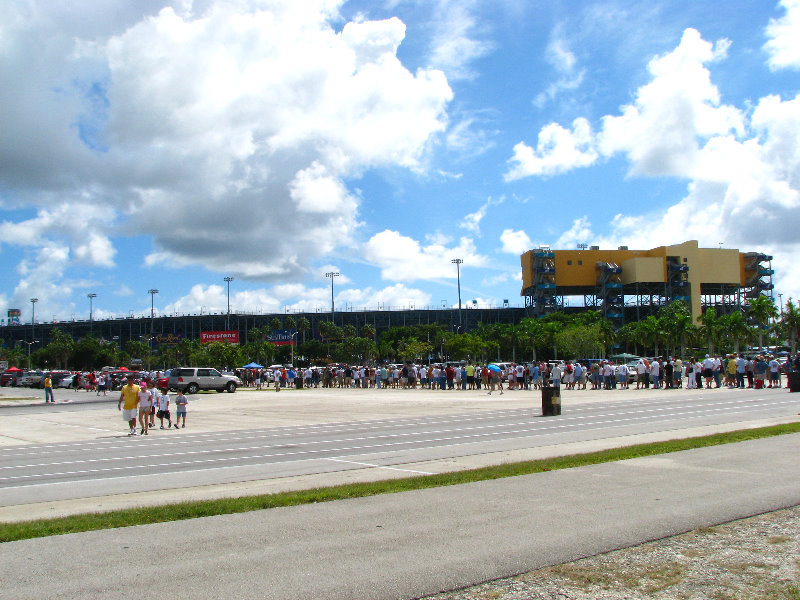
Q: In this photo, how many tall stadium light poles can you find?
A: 6